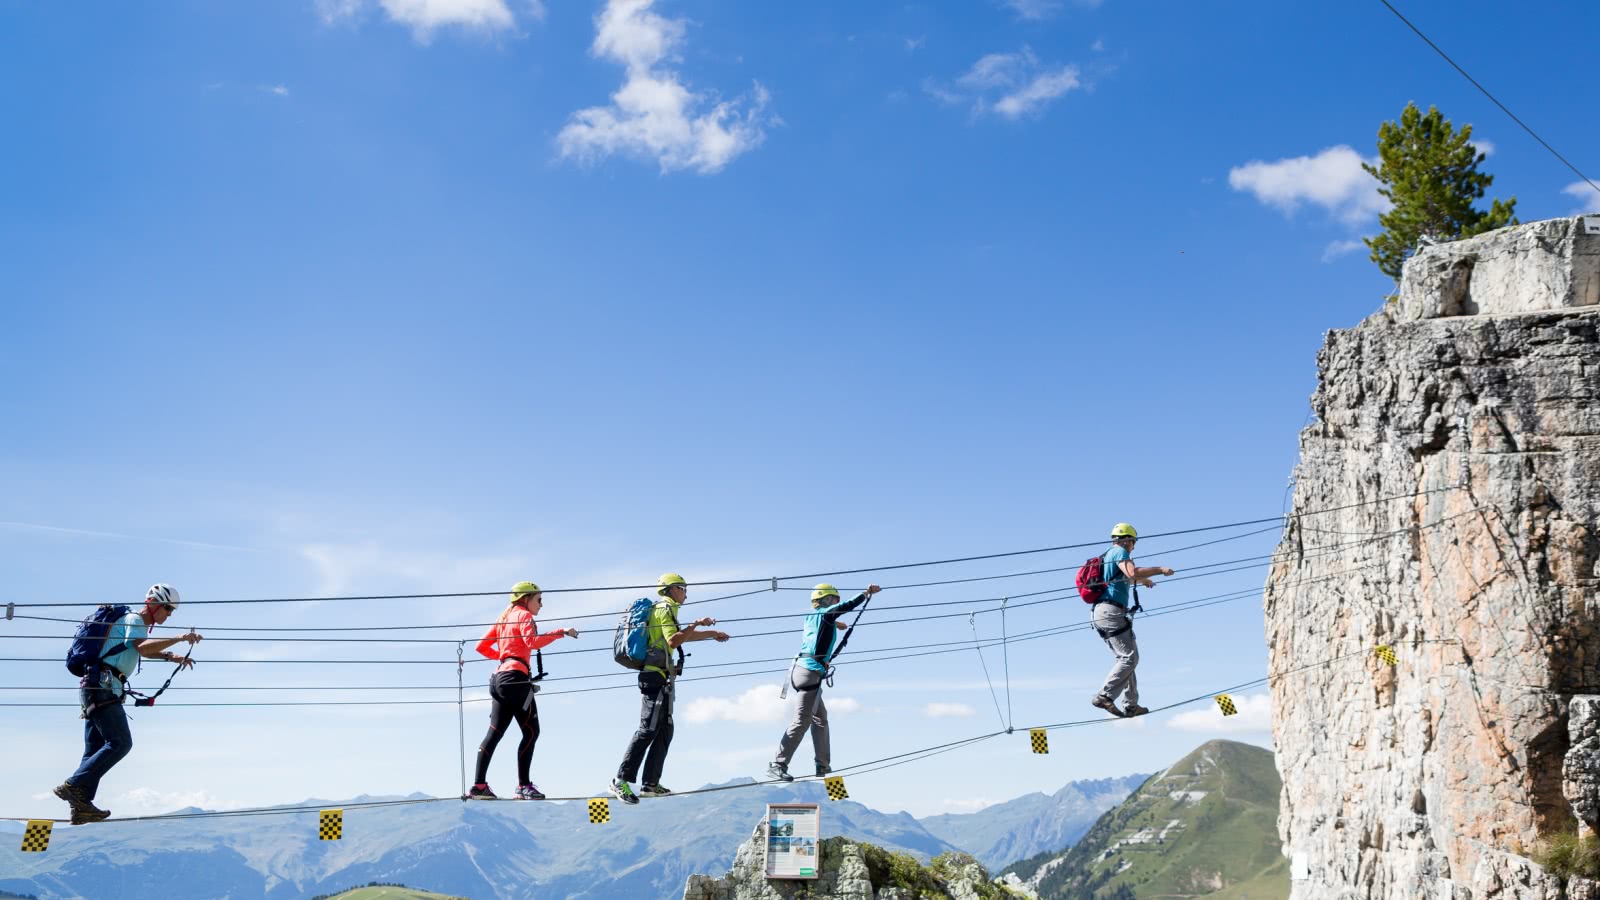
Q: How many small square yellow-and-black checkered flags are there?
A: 7